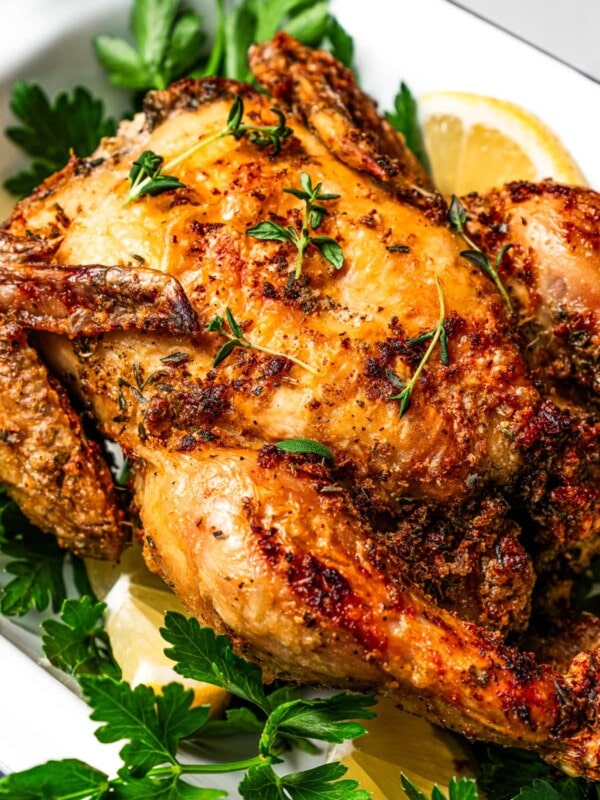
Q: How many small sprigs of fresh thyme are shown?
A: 5